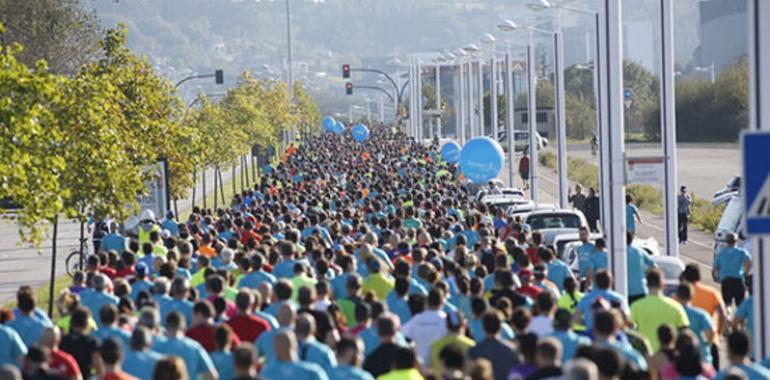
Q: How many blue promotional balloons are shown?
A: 5